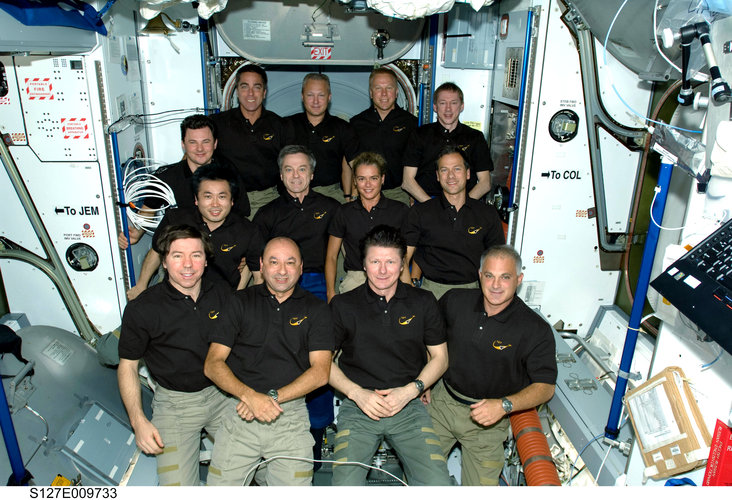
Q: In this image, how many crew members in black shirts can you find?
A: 13